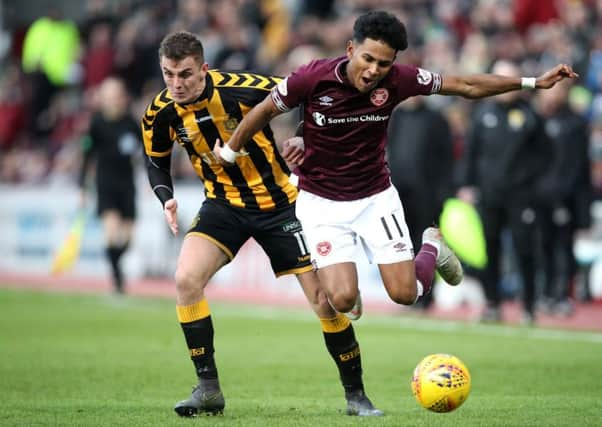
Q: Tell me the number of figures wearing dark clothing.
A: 4